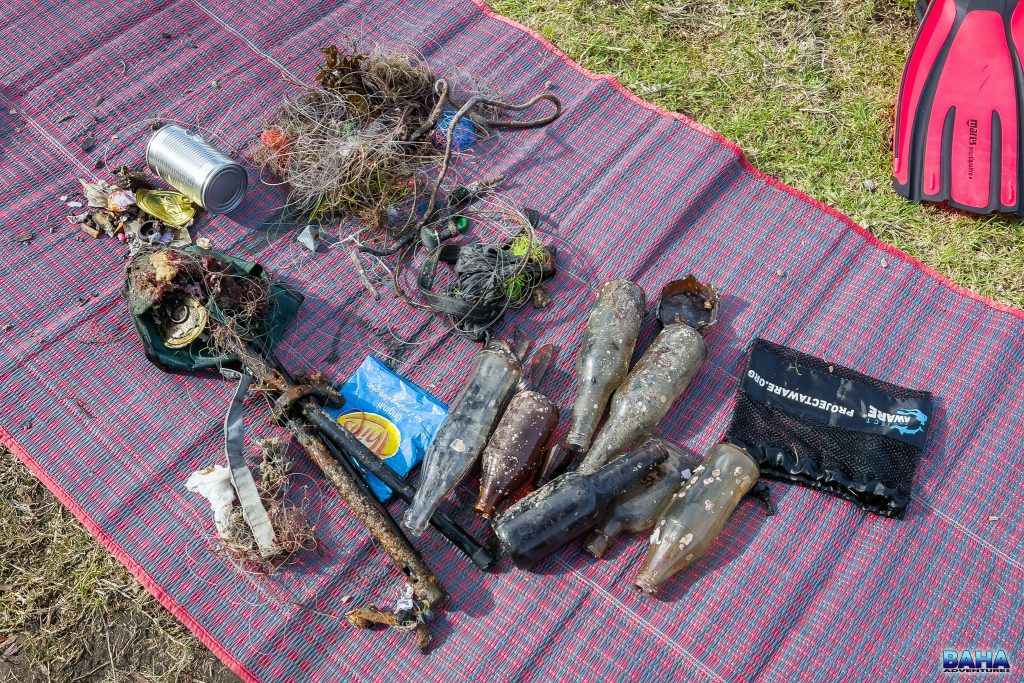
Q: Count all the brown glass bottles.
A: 1